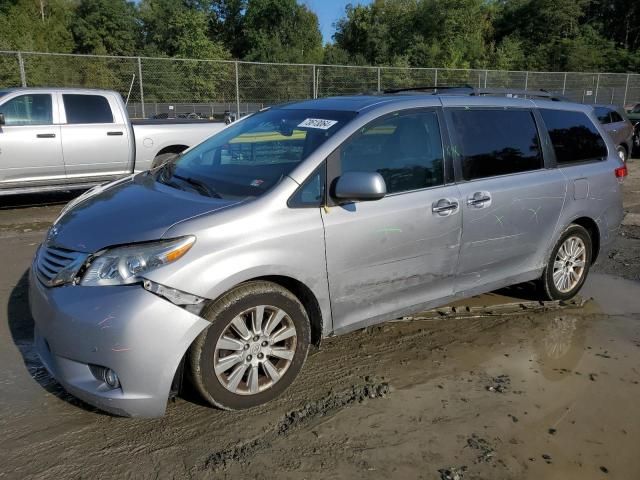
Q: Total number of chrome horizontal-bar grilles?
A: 1